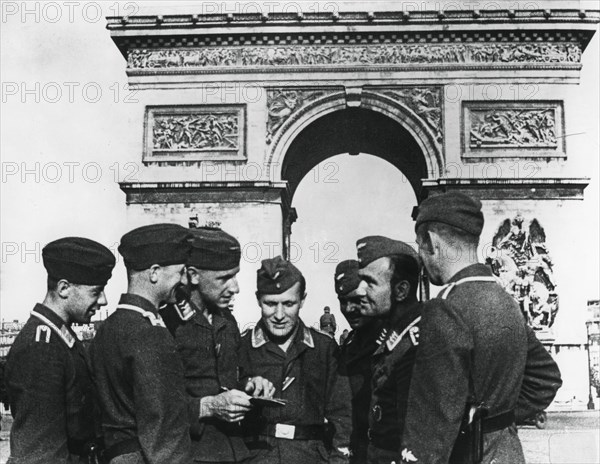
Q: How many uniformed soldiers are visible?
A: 7